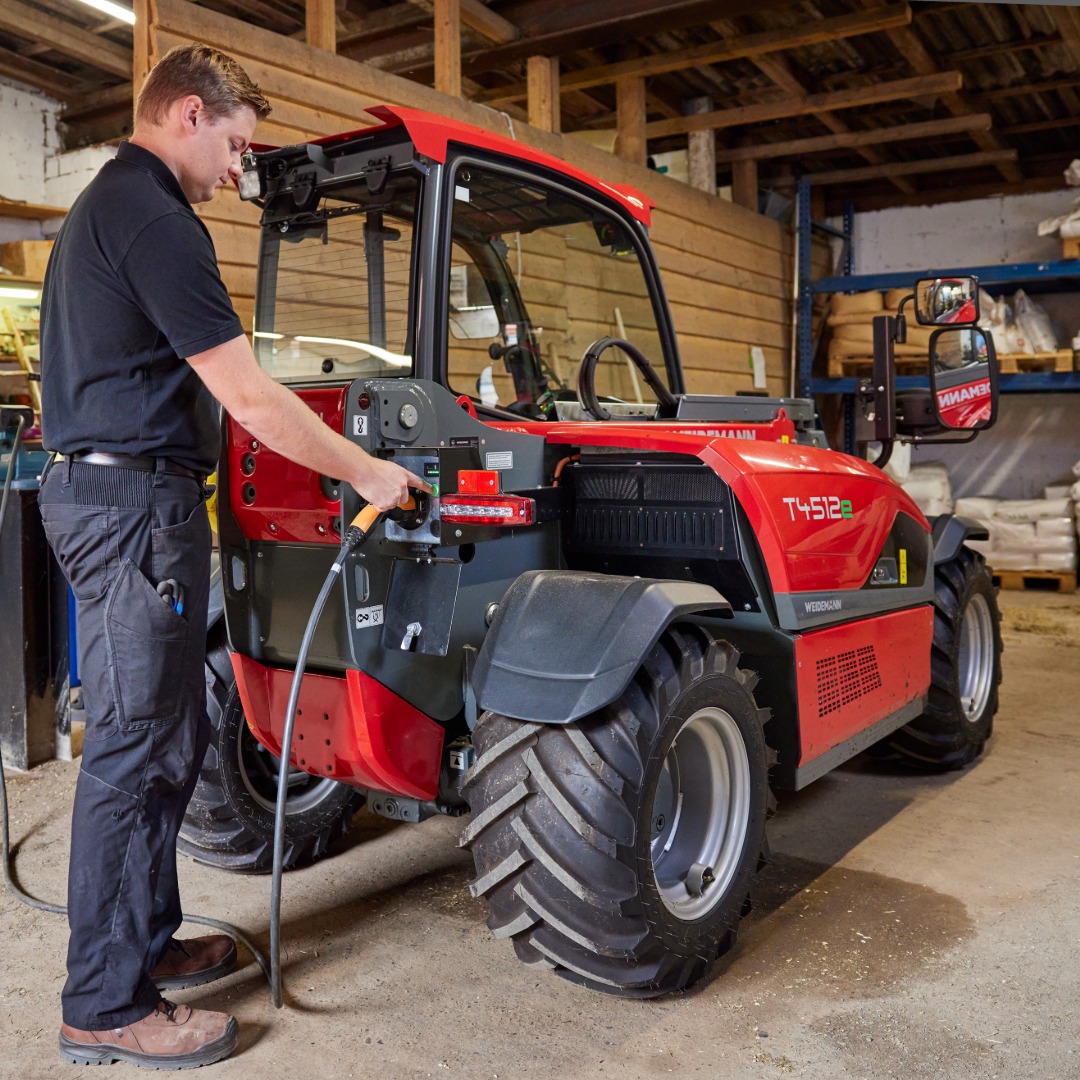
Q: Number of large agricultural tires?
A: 3